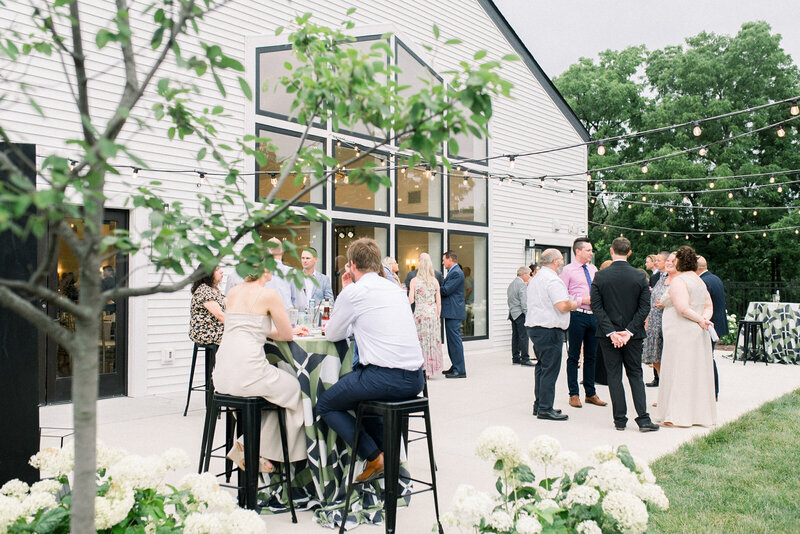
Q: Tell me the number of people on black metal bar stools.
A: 3